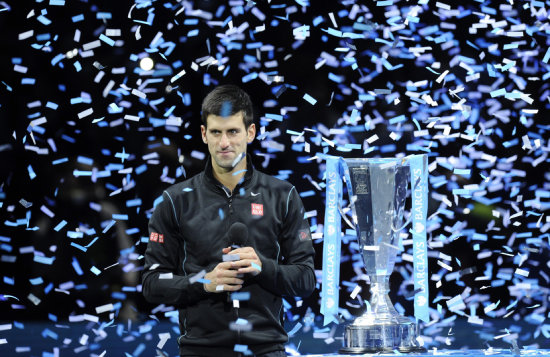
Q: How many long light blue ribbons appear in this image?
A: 2